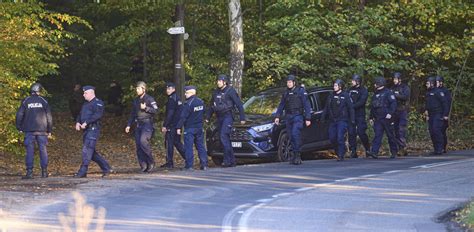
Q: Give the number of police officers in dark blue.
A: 13